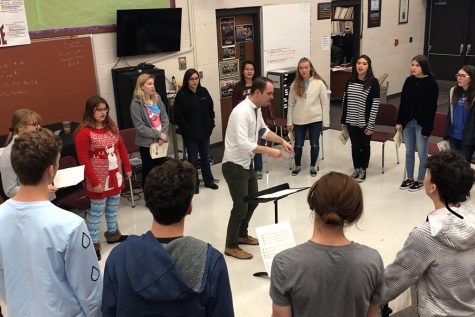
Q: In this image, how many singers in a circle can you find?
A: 13